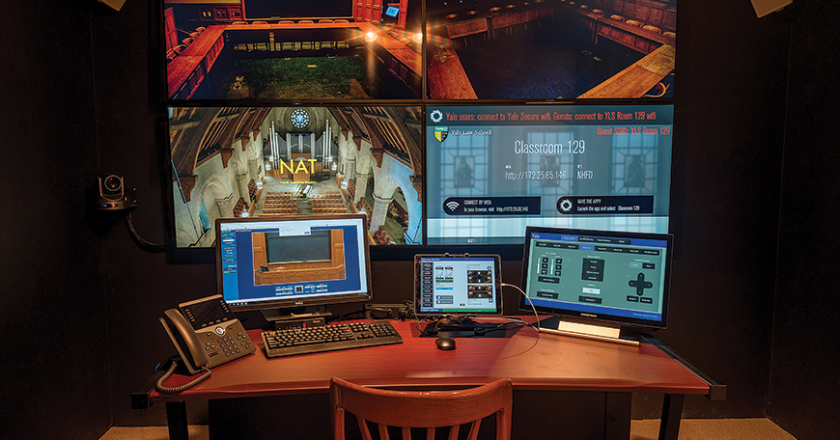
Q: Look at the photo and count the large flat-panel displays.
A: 4